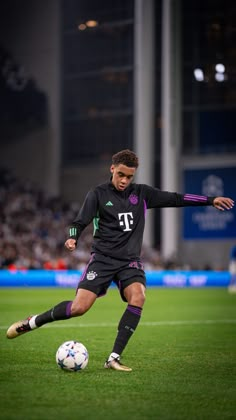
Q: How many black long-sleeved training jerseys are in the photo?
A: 1